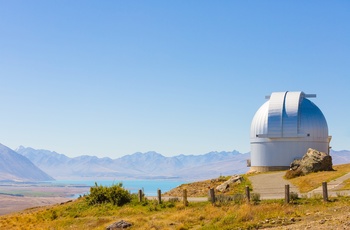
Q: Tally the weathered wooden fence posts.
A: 7